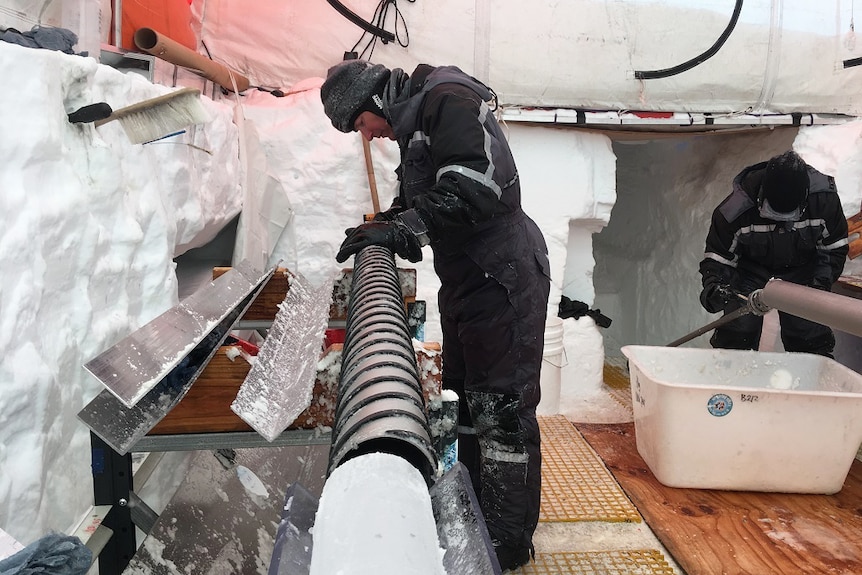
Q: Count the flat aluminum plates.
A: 2